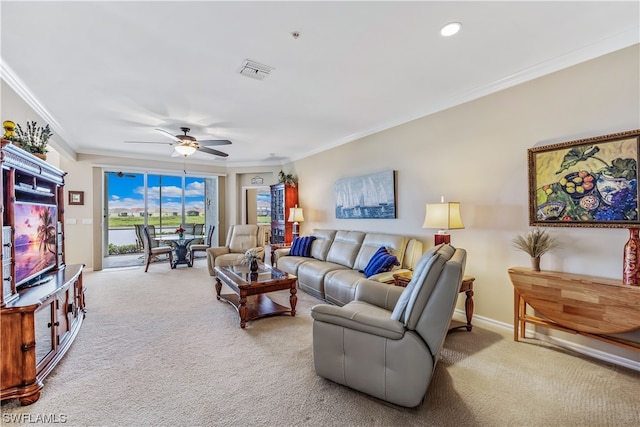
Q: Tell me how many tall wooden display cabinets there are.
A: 1